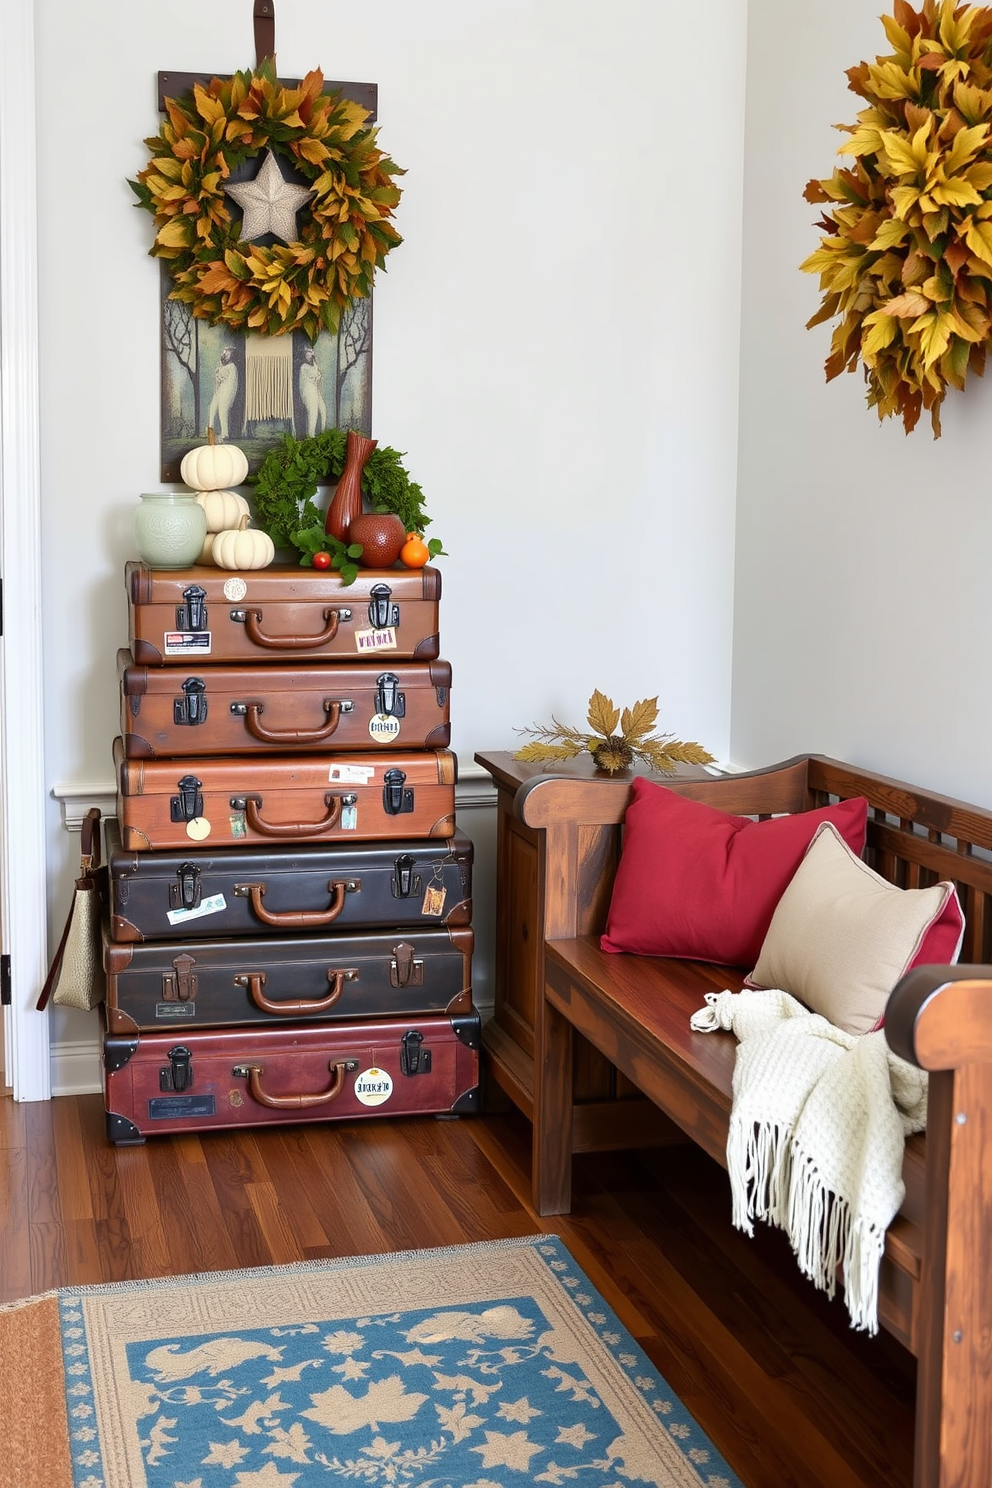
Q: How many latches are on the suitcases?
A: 12